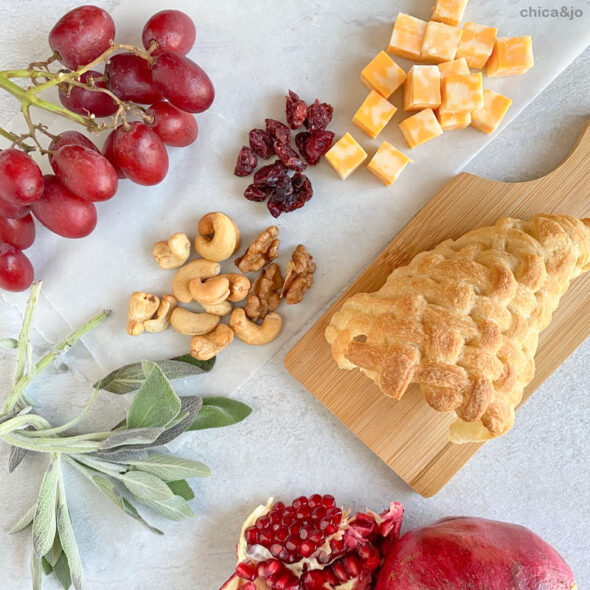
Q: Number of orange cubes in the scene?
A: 15